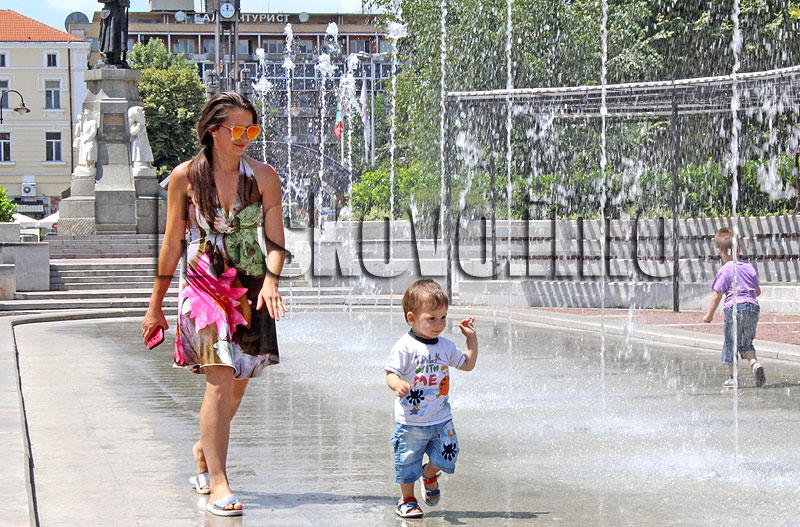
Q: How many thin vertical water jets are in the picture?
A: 9